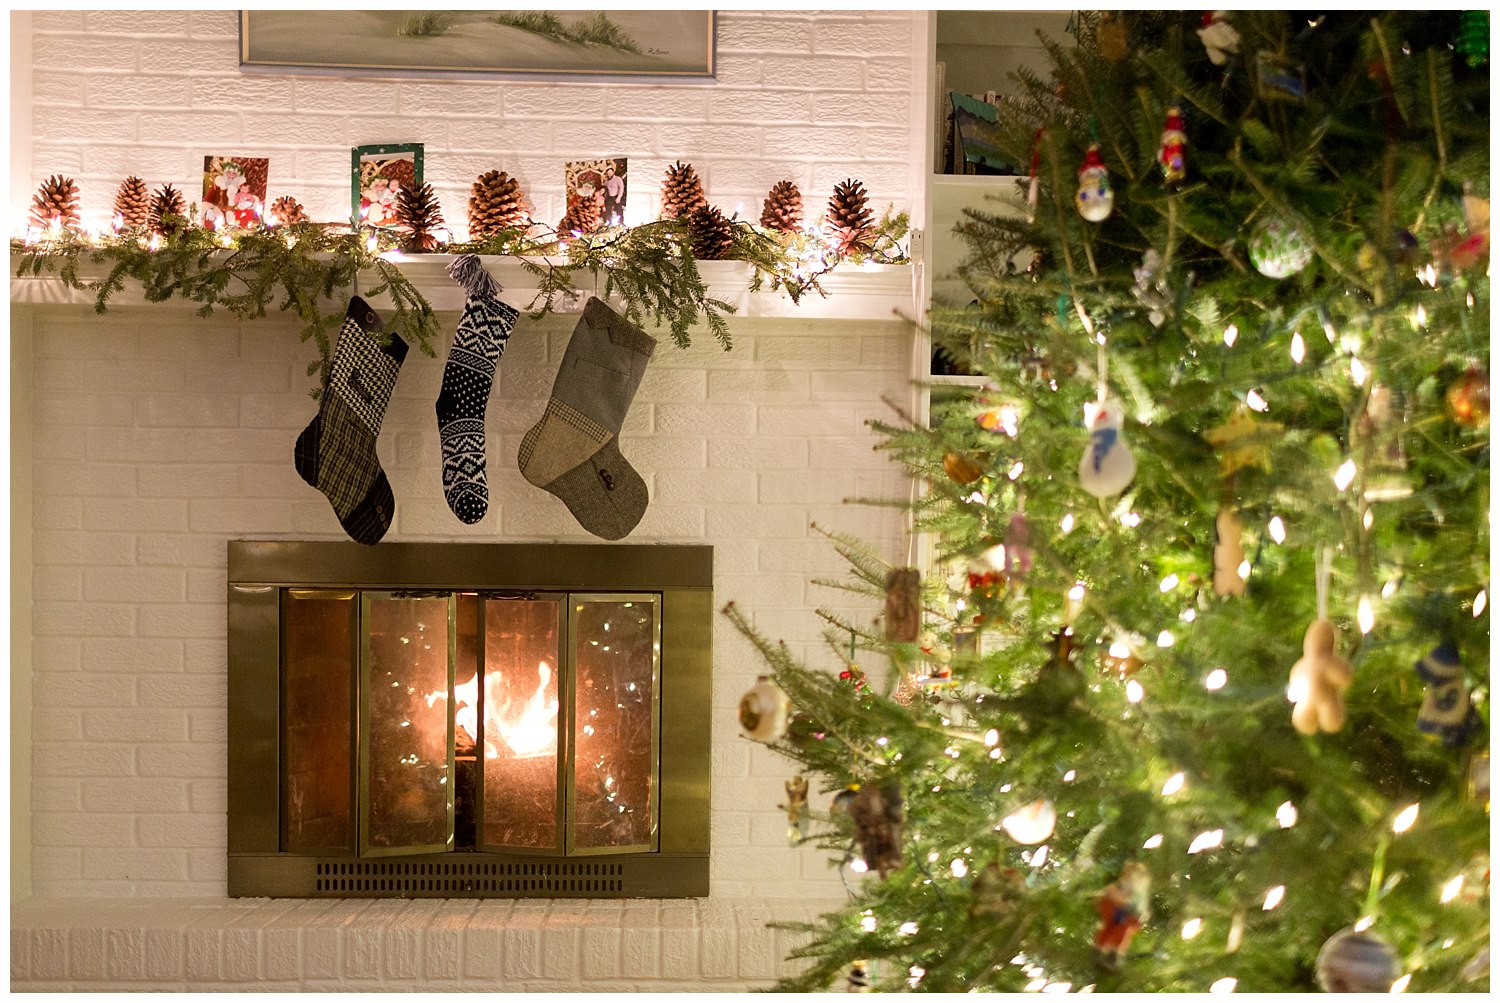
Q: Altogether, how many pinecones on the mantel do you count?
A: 11